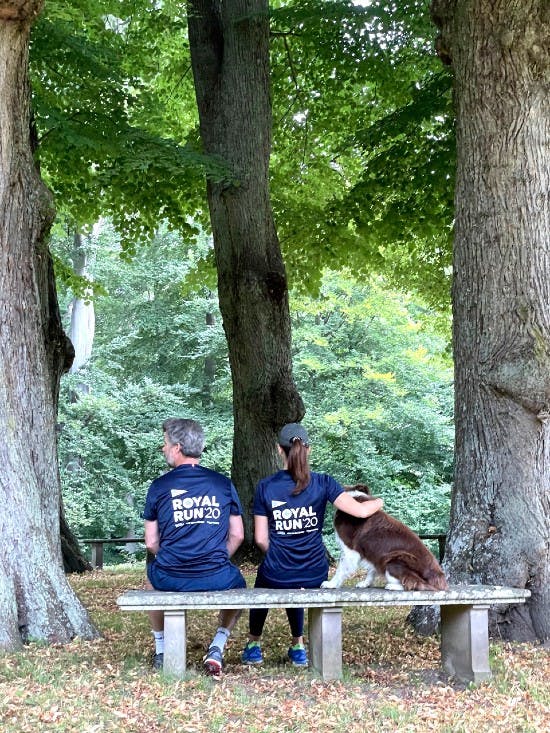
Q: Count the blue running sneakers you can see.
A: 2